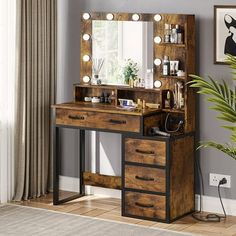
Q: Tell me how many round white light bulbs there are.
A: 10